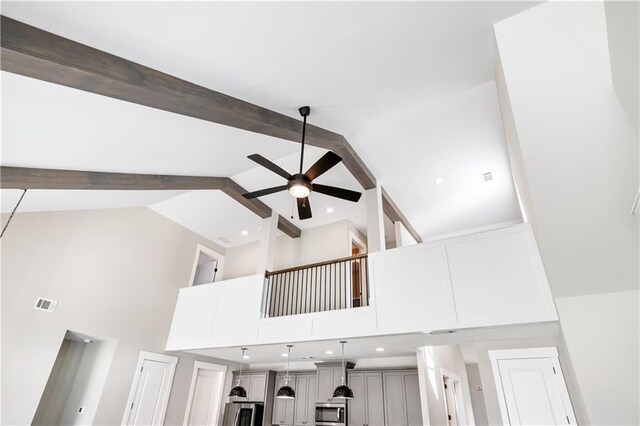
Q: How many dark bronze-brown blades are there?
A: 5